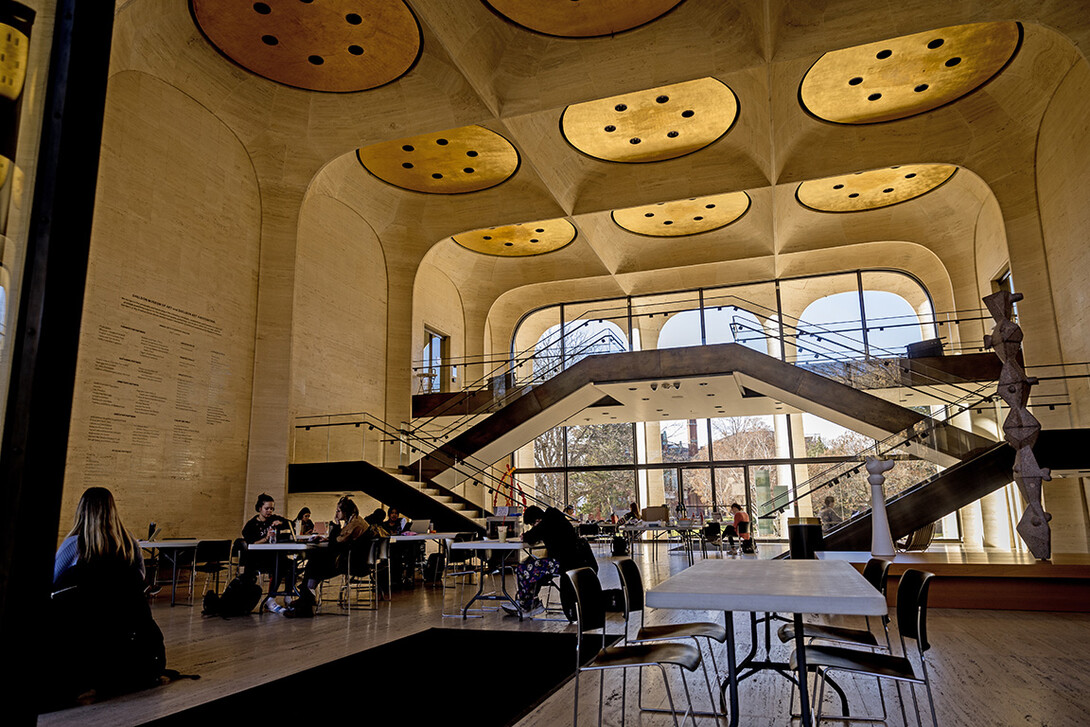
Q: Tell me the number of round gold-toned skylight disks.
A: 8